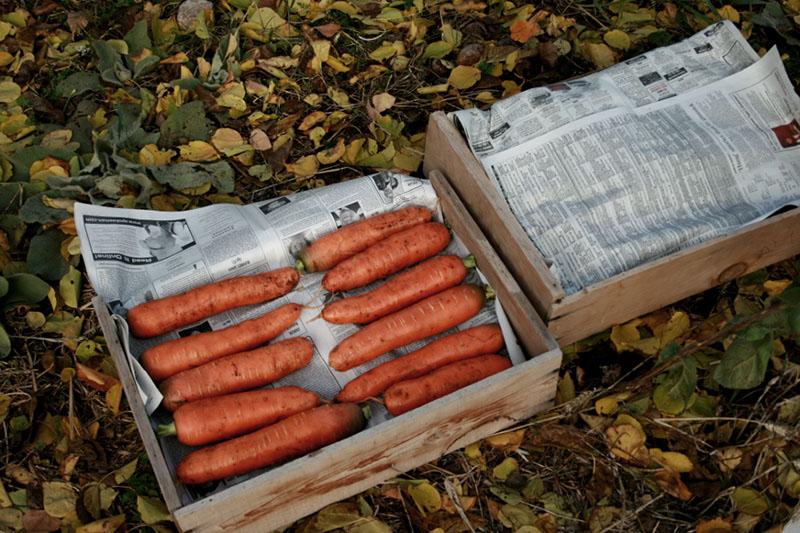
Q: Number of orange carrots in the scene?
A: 11